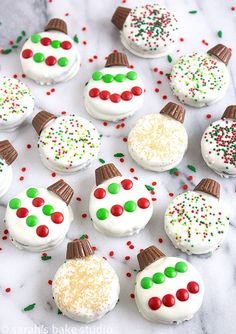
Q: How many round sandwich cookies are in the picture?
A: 14